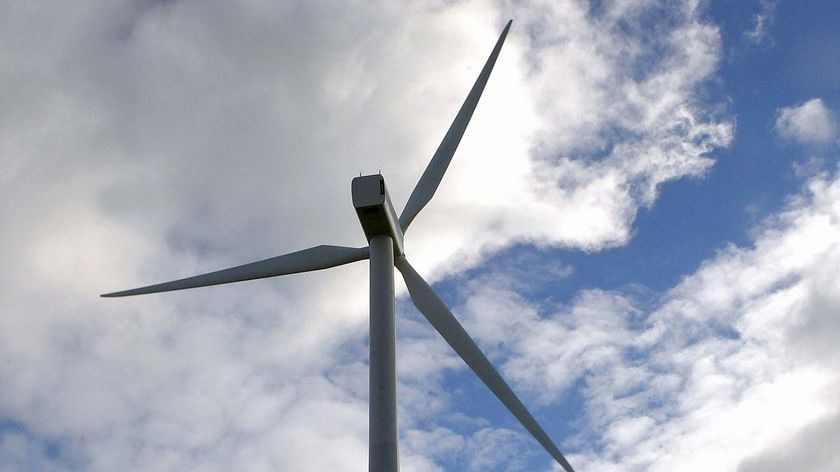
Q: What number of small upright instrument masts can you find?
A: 2